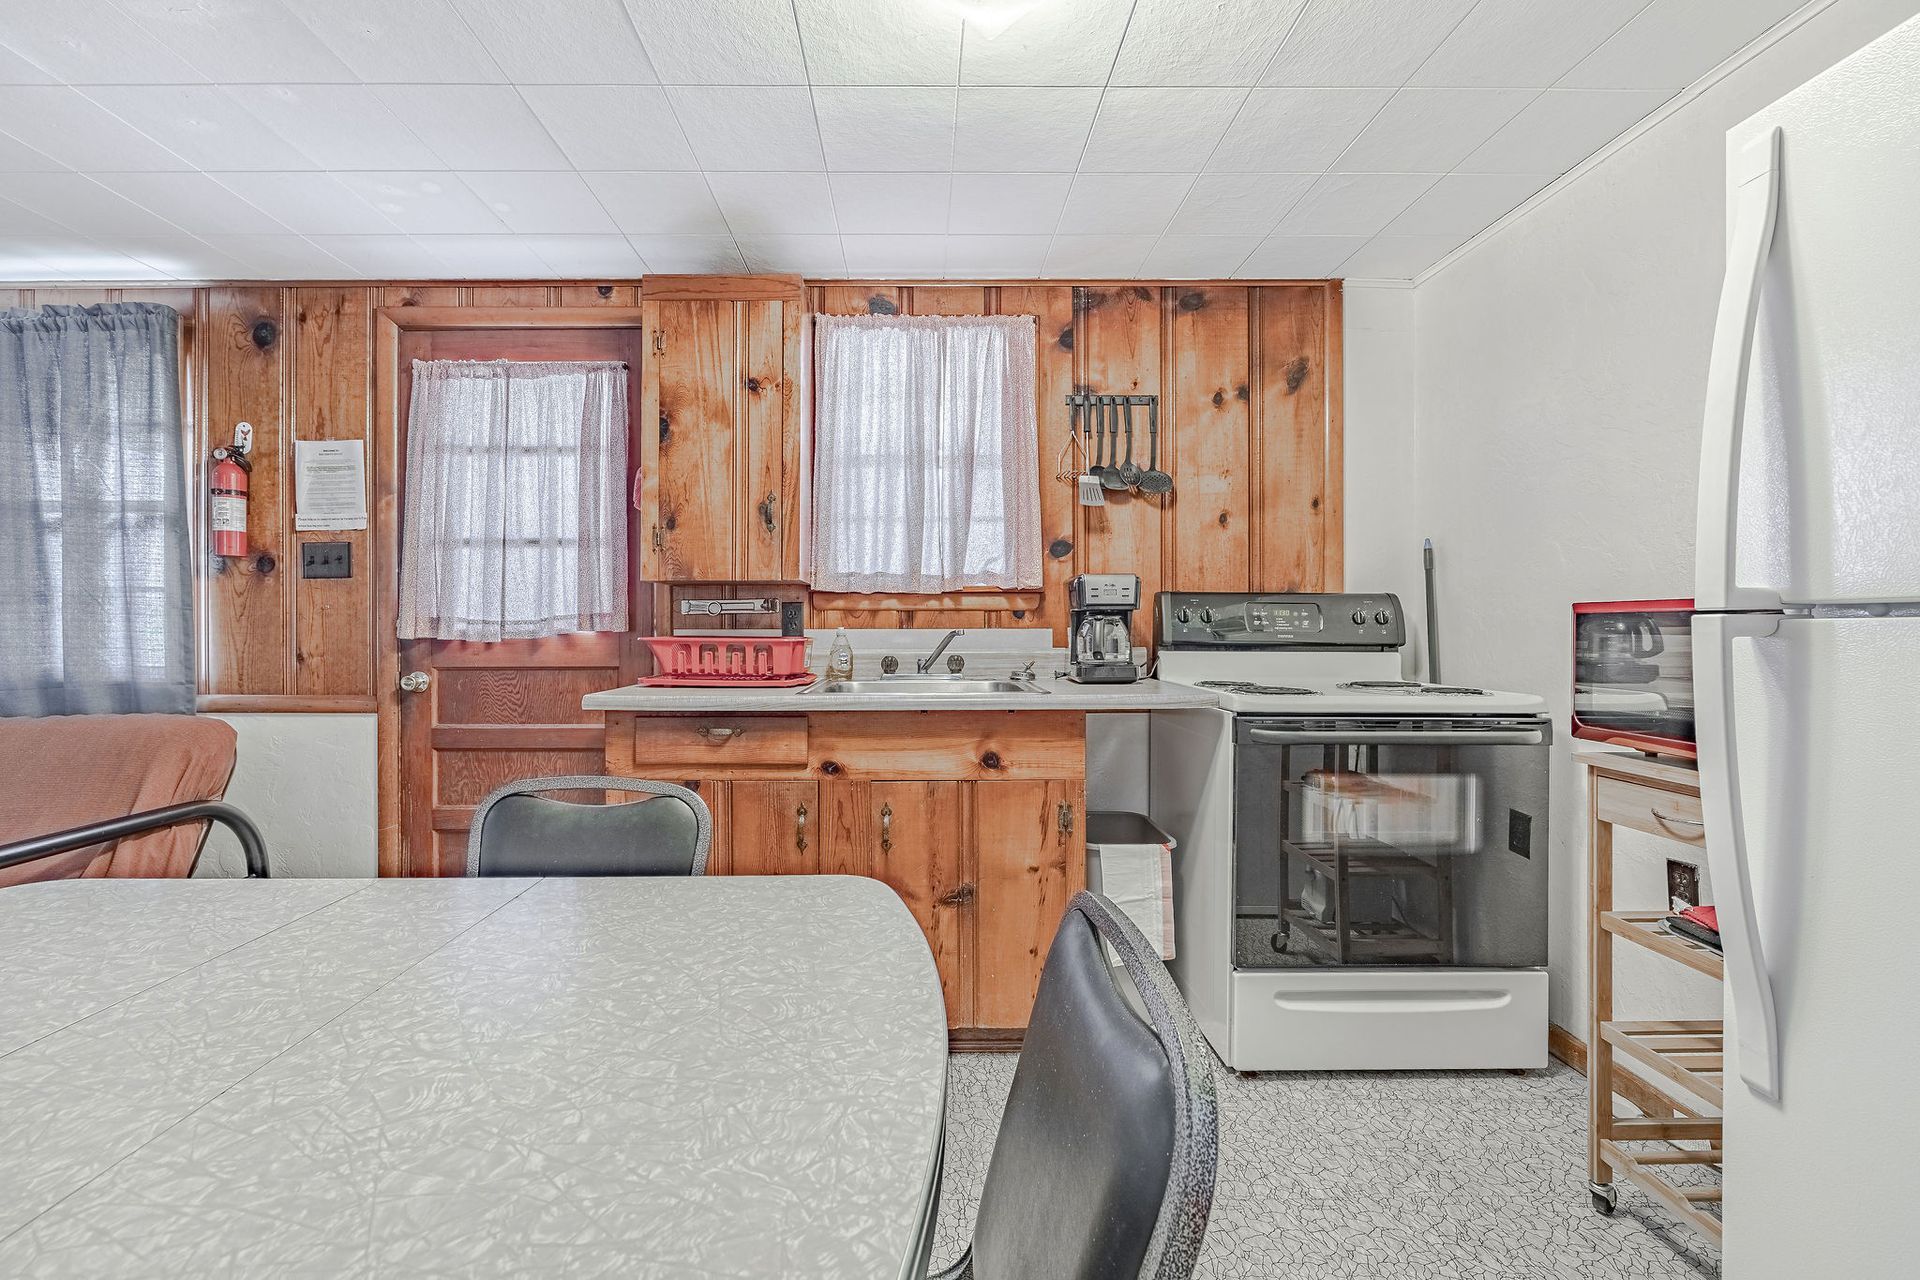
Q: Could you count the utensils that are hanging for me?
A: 6